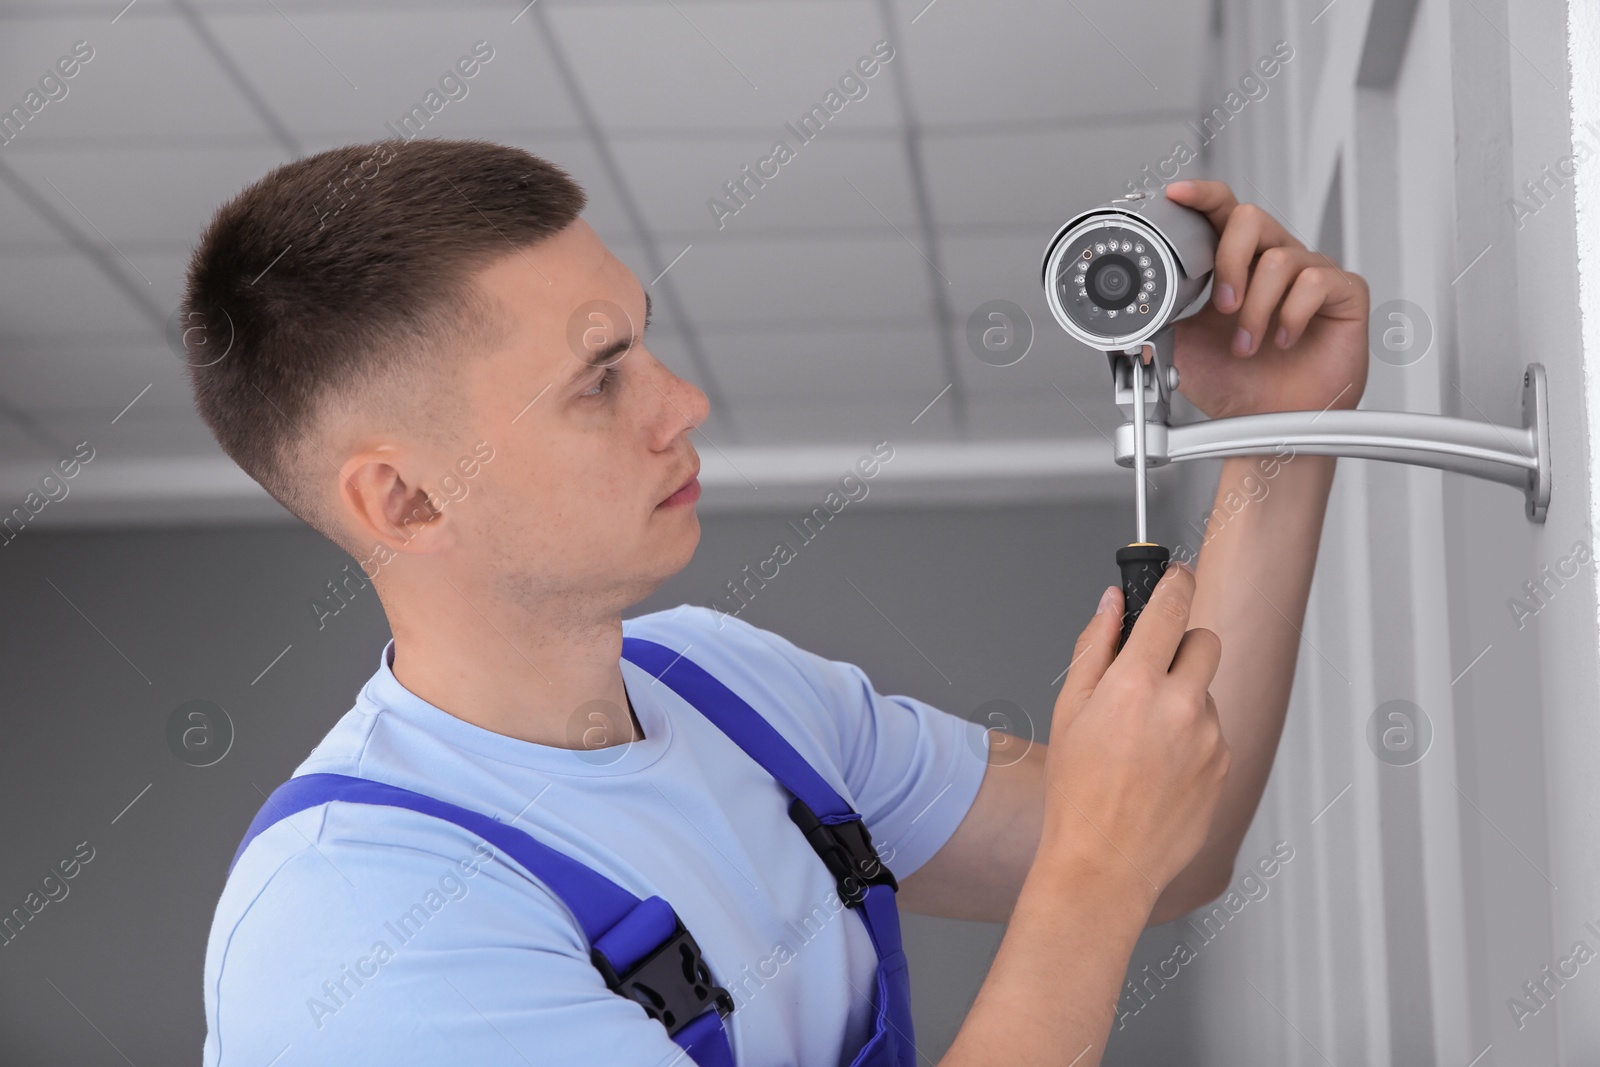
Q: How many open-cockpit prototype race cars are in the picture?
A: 0